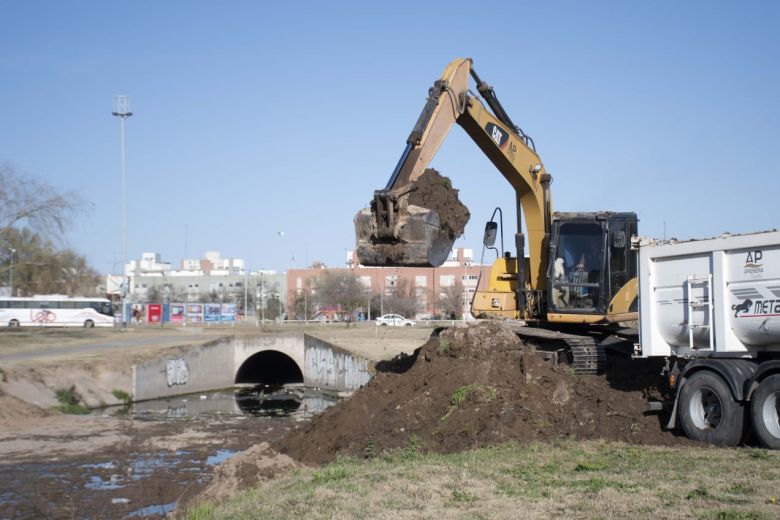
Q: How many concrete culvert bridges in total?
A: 1